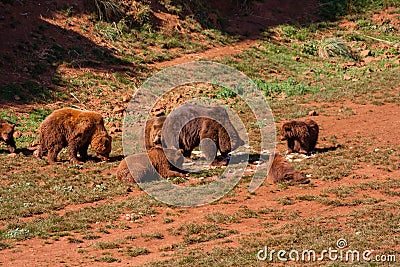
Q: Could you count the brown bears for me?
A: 7